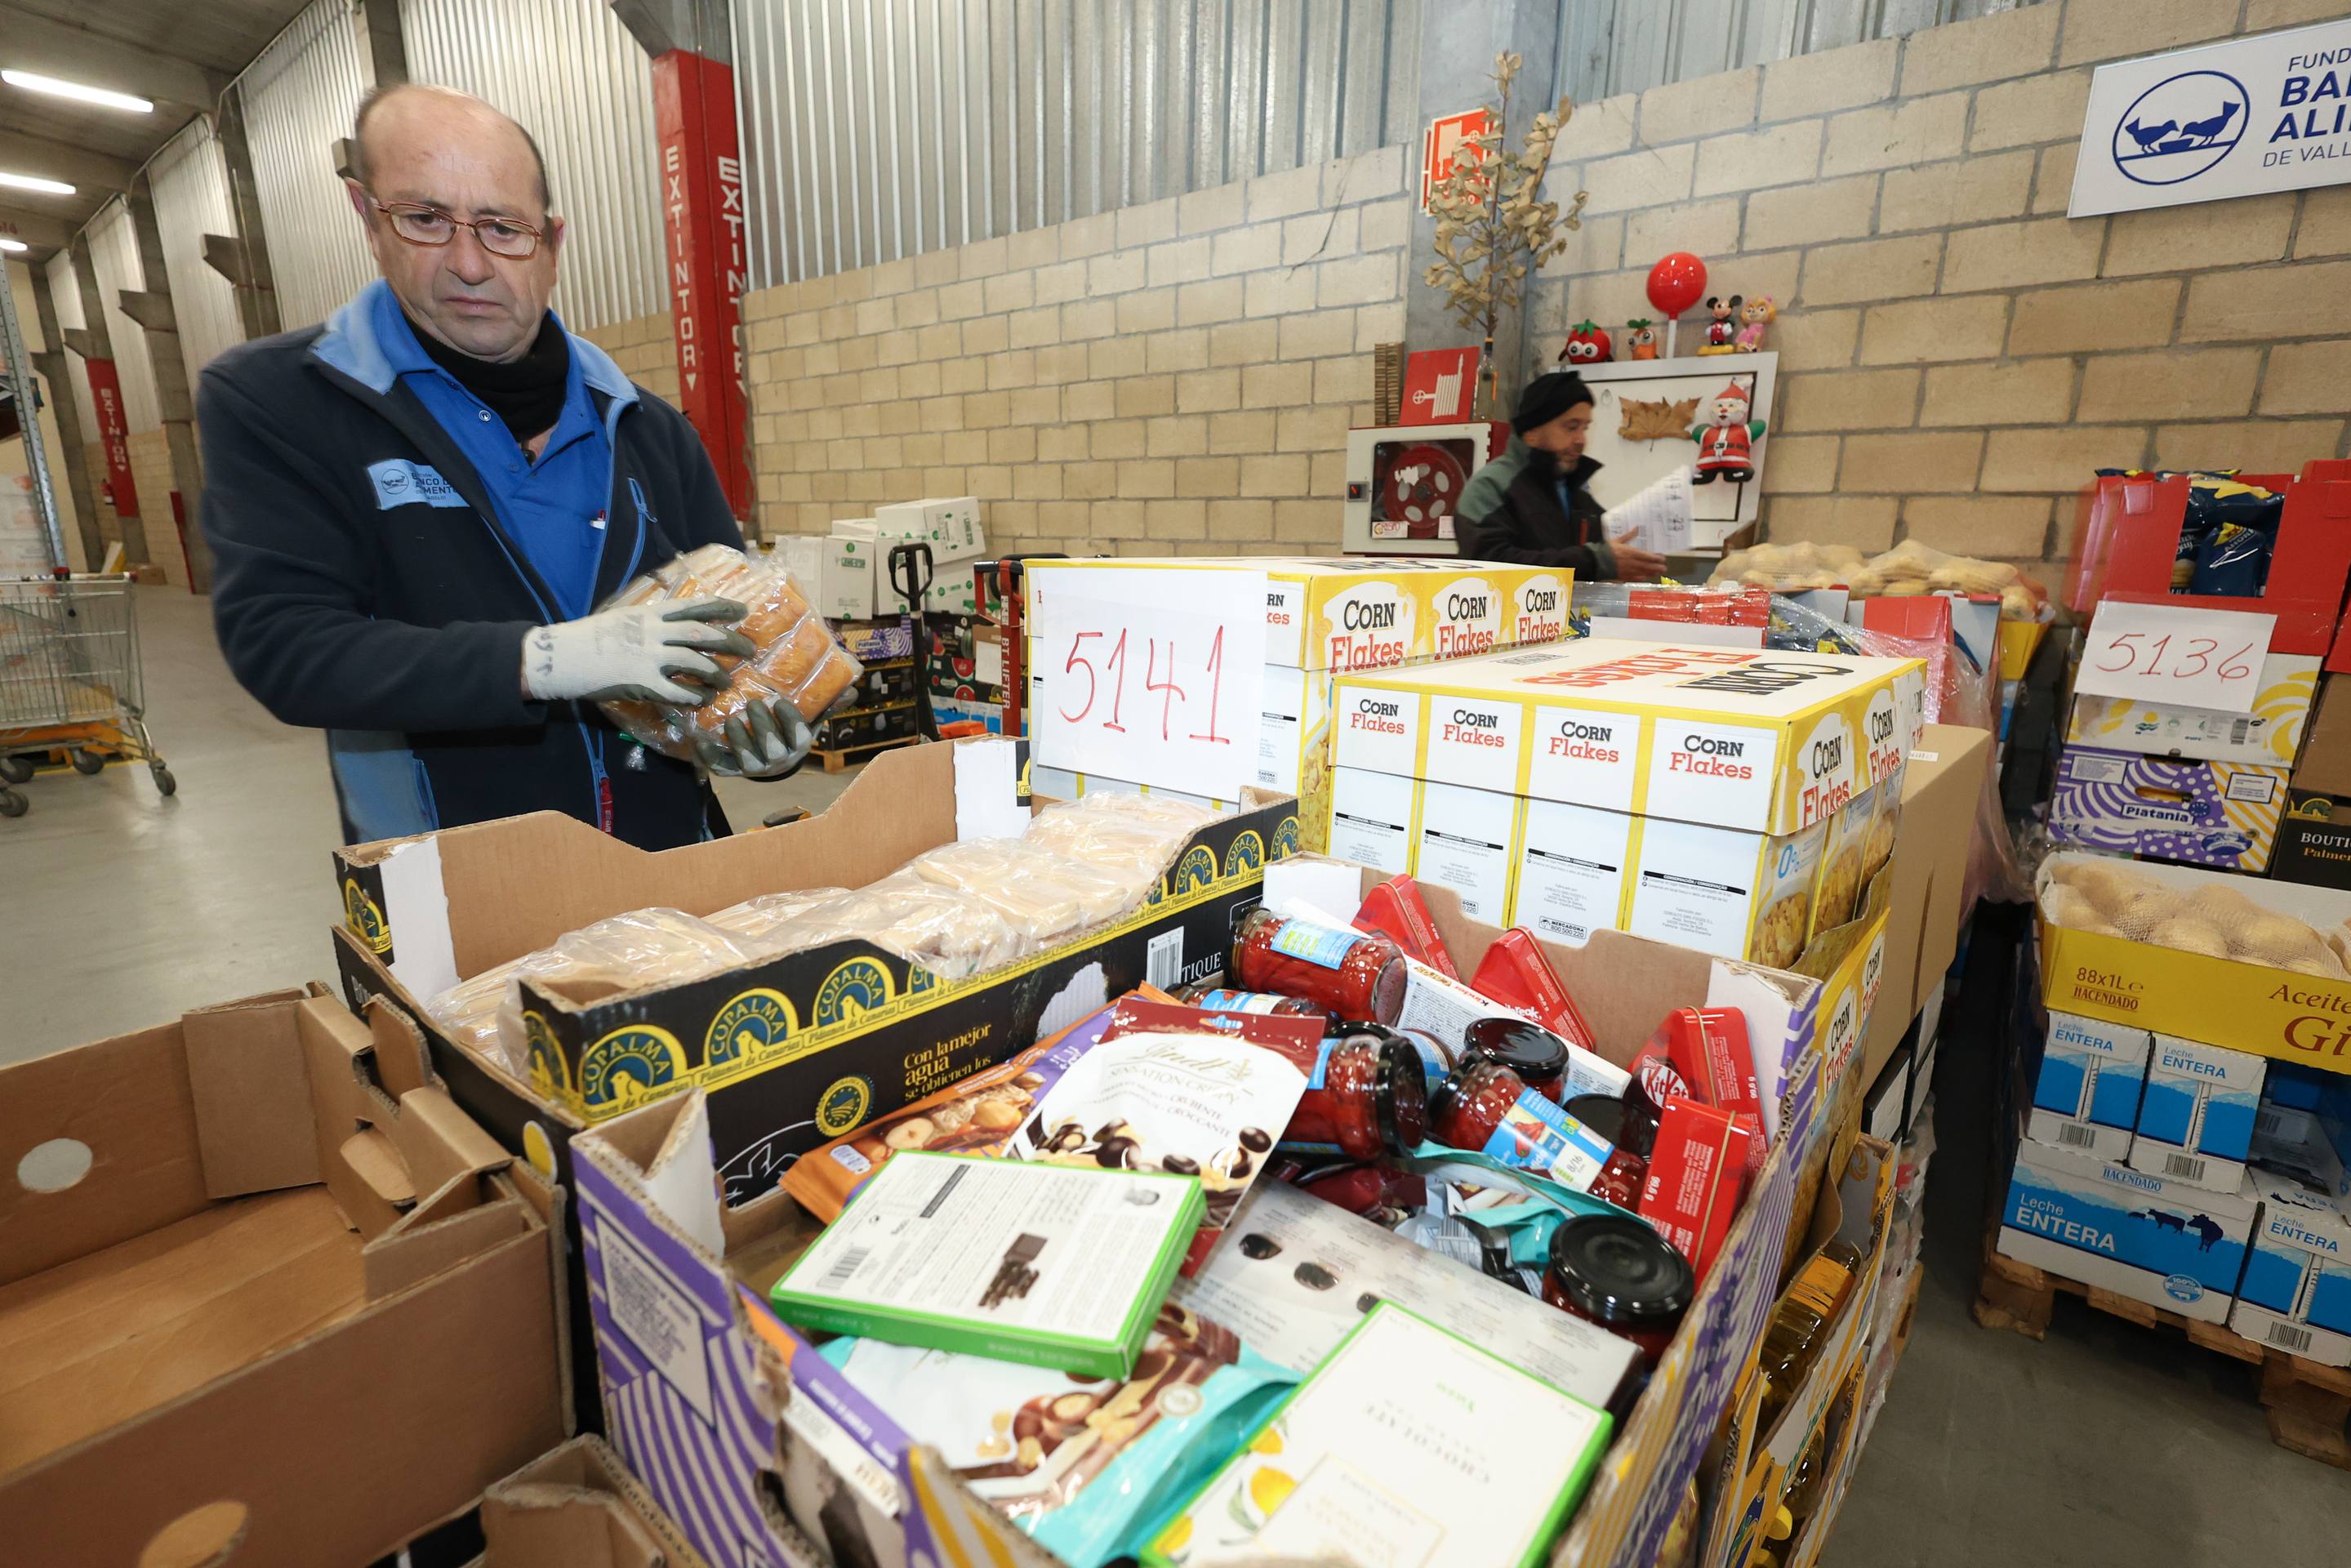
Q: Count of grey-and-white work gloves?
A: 2